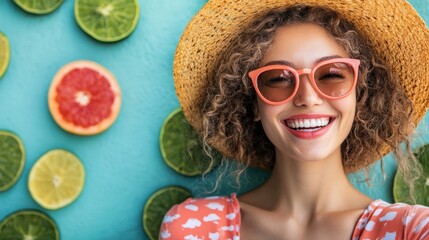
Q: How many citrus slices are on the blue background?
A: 10